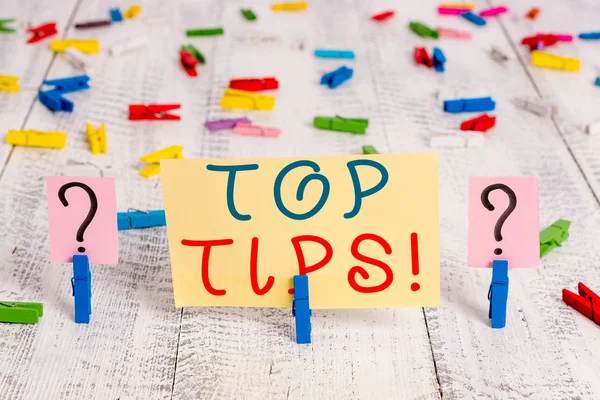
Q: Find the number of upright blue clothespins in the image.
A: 3